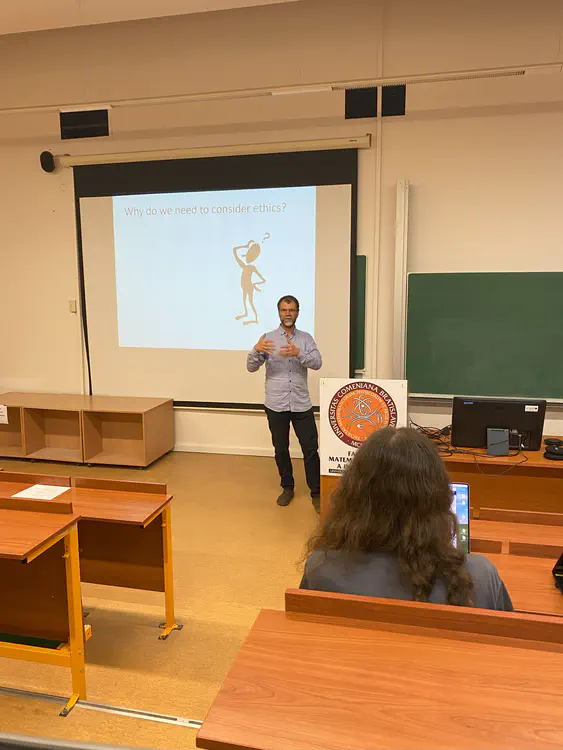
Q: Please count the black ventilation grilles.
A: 3